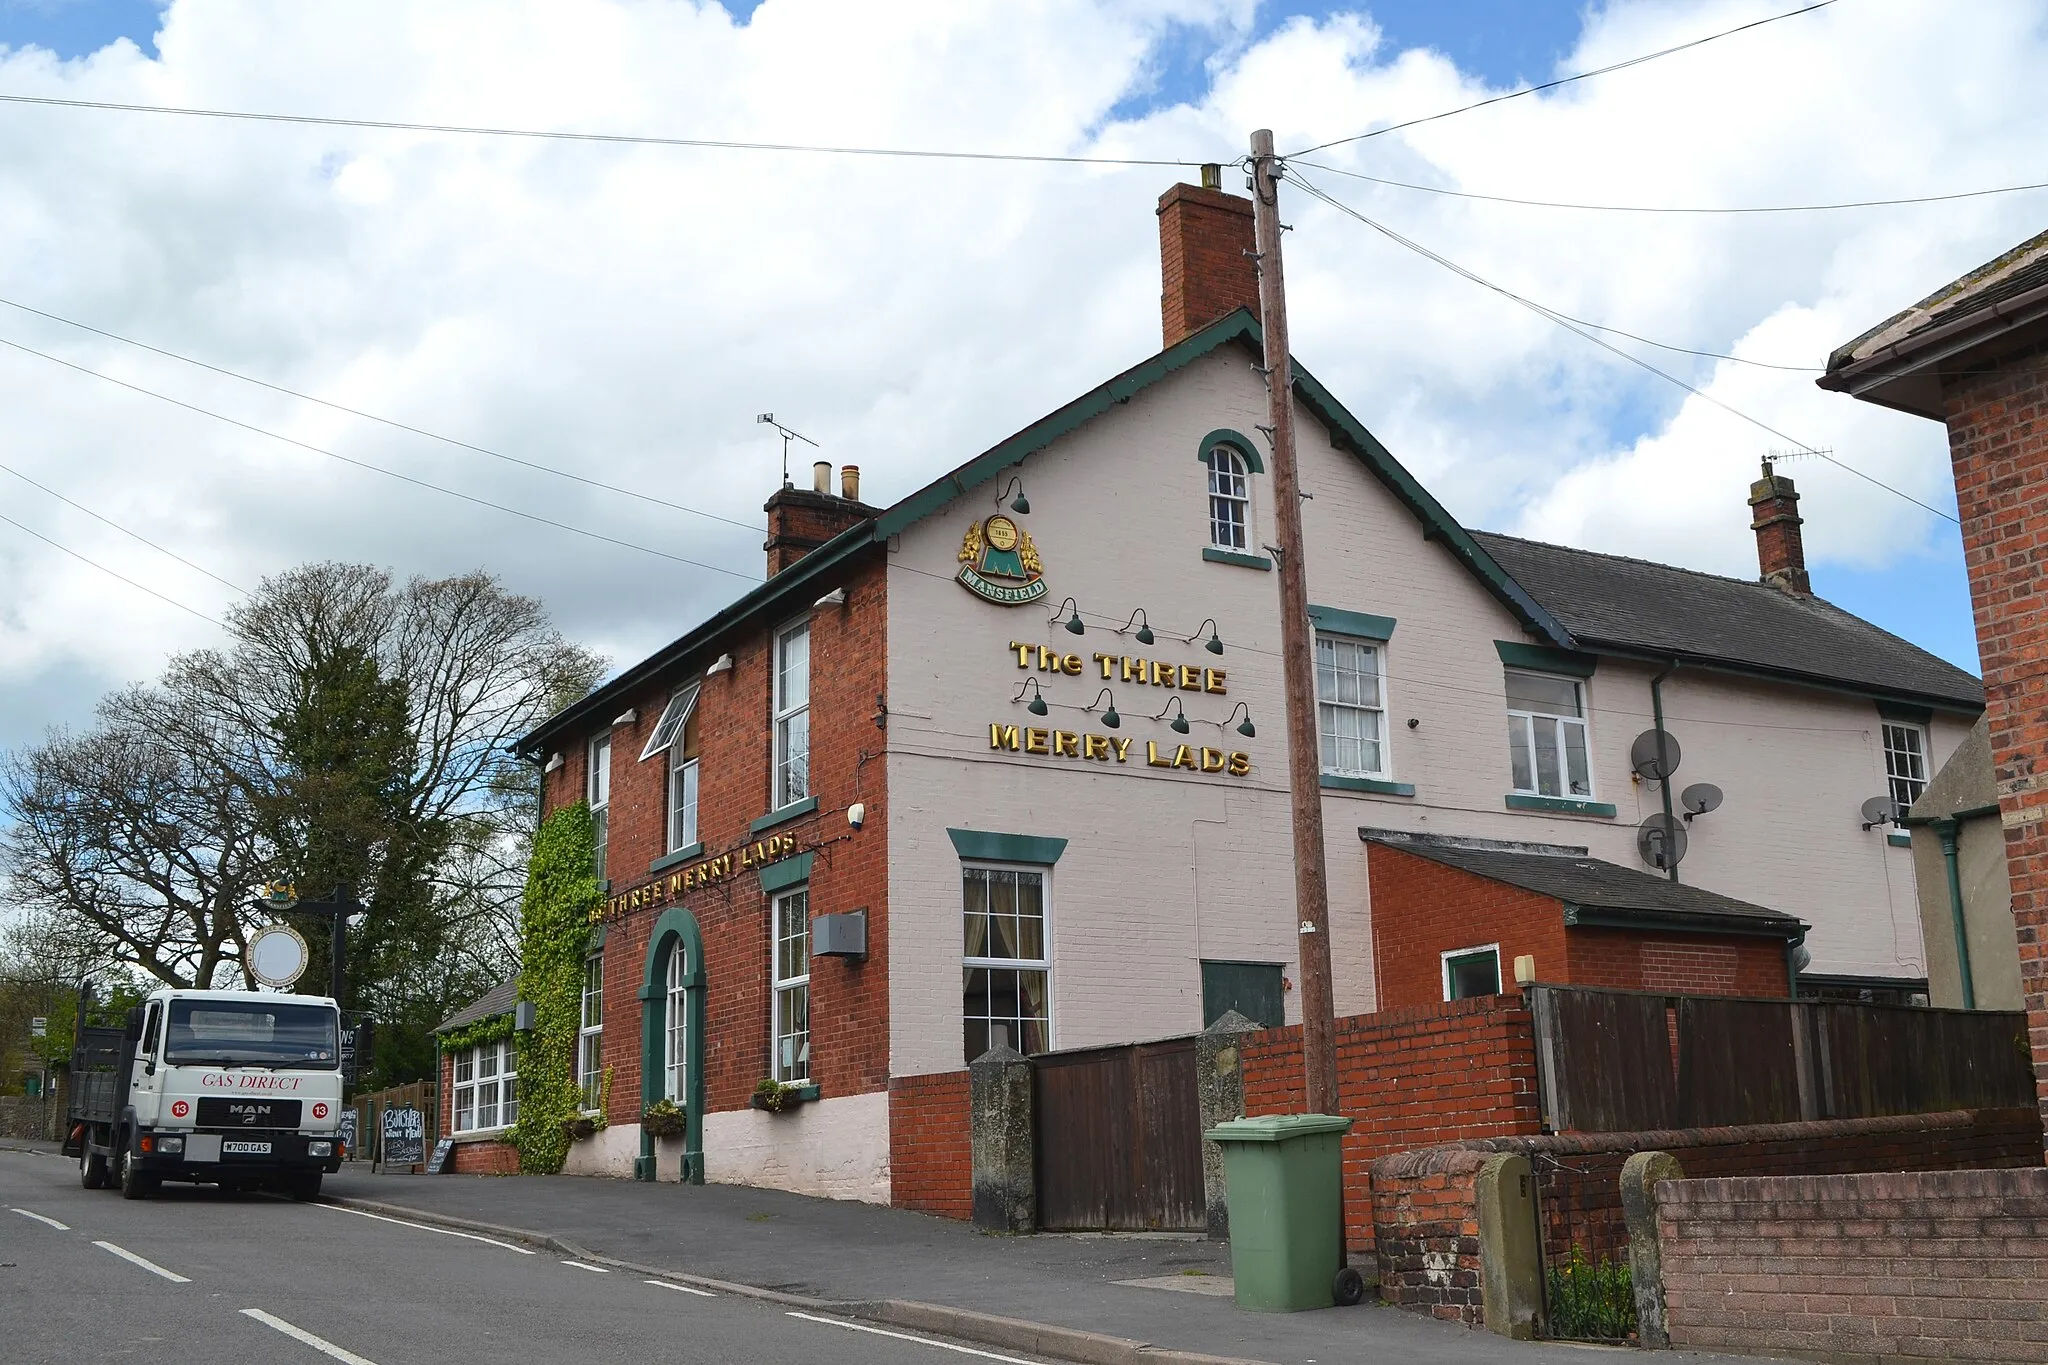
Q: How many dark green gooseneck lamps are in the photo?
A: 8